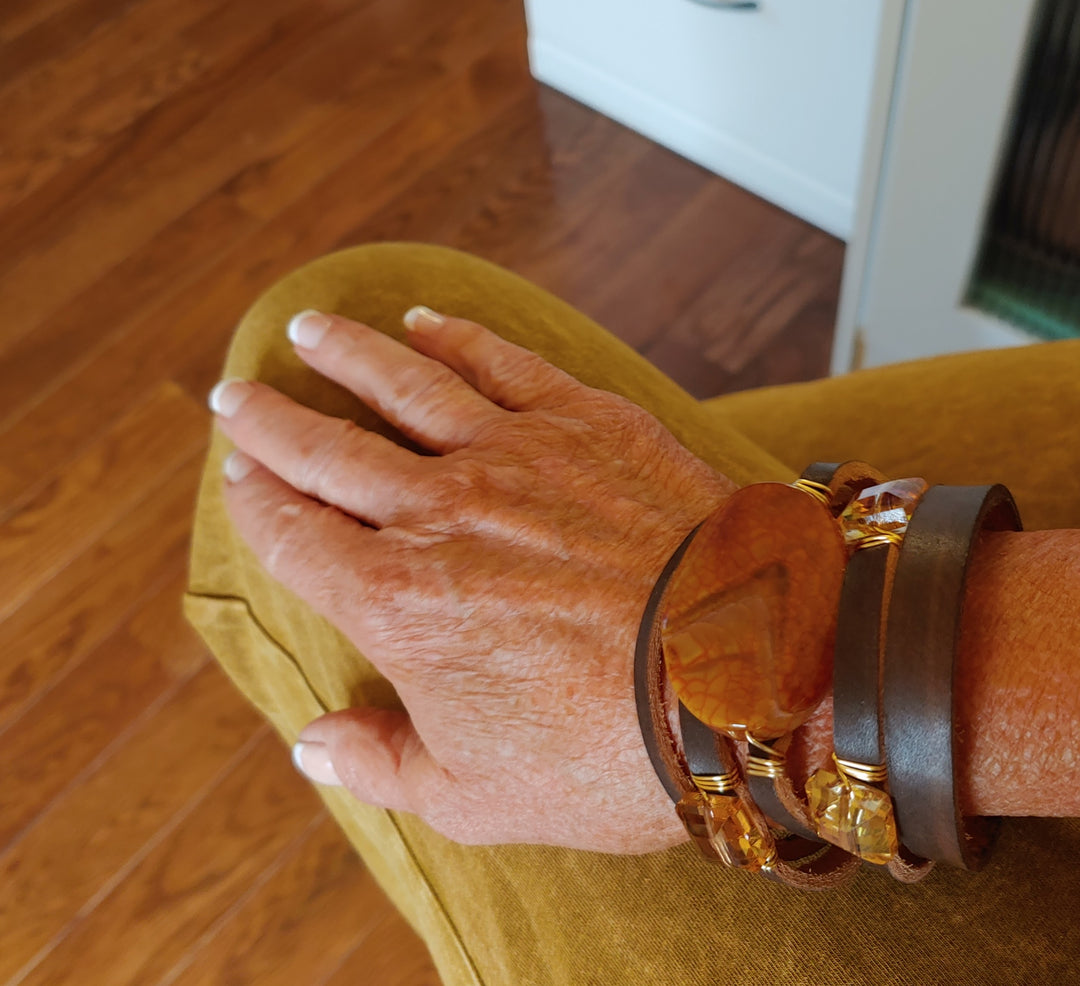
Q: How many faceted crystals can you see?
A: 3